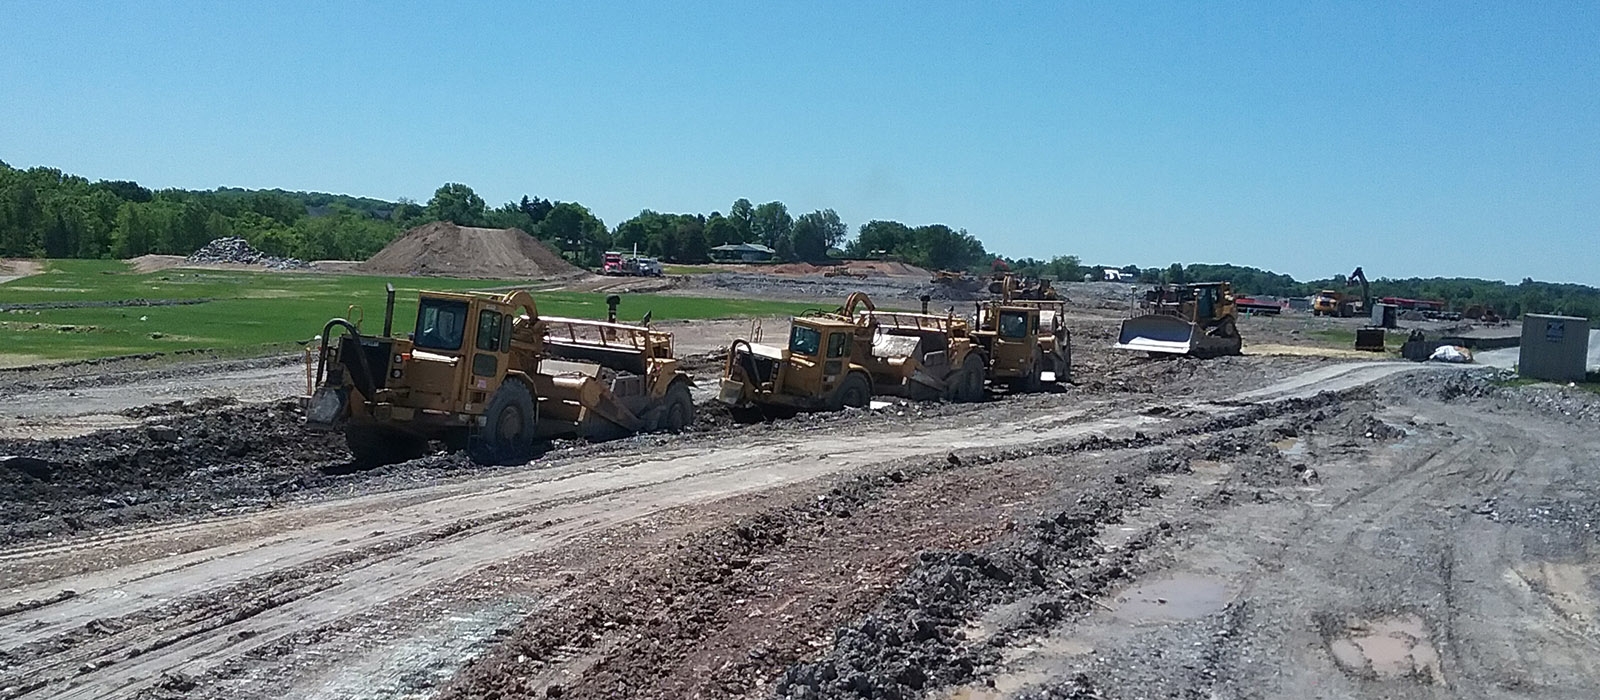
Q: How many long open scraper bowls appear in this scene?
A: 3